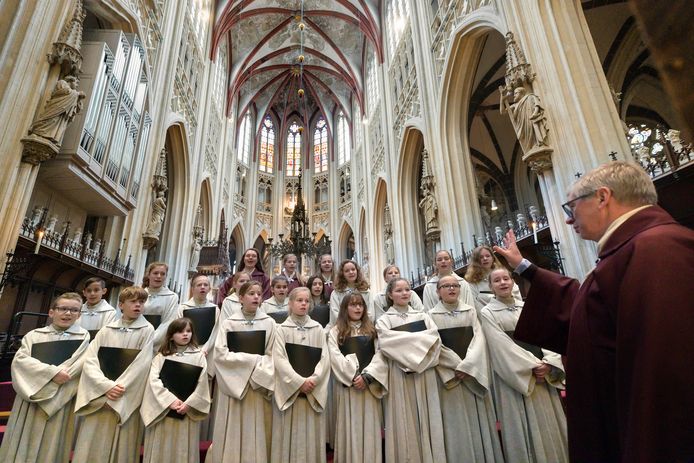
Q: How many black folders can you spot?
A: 15